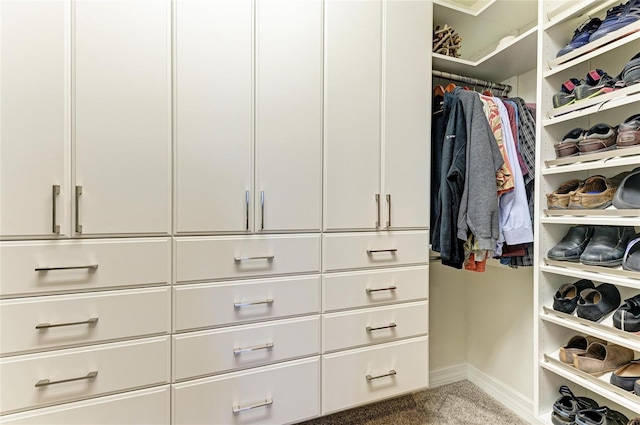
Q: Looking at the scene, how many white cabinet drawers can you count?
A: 12